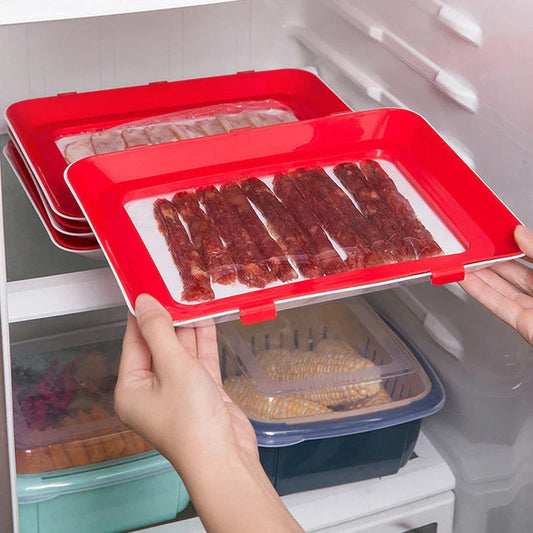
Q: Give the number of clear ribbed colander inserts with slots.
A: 1